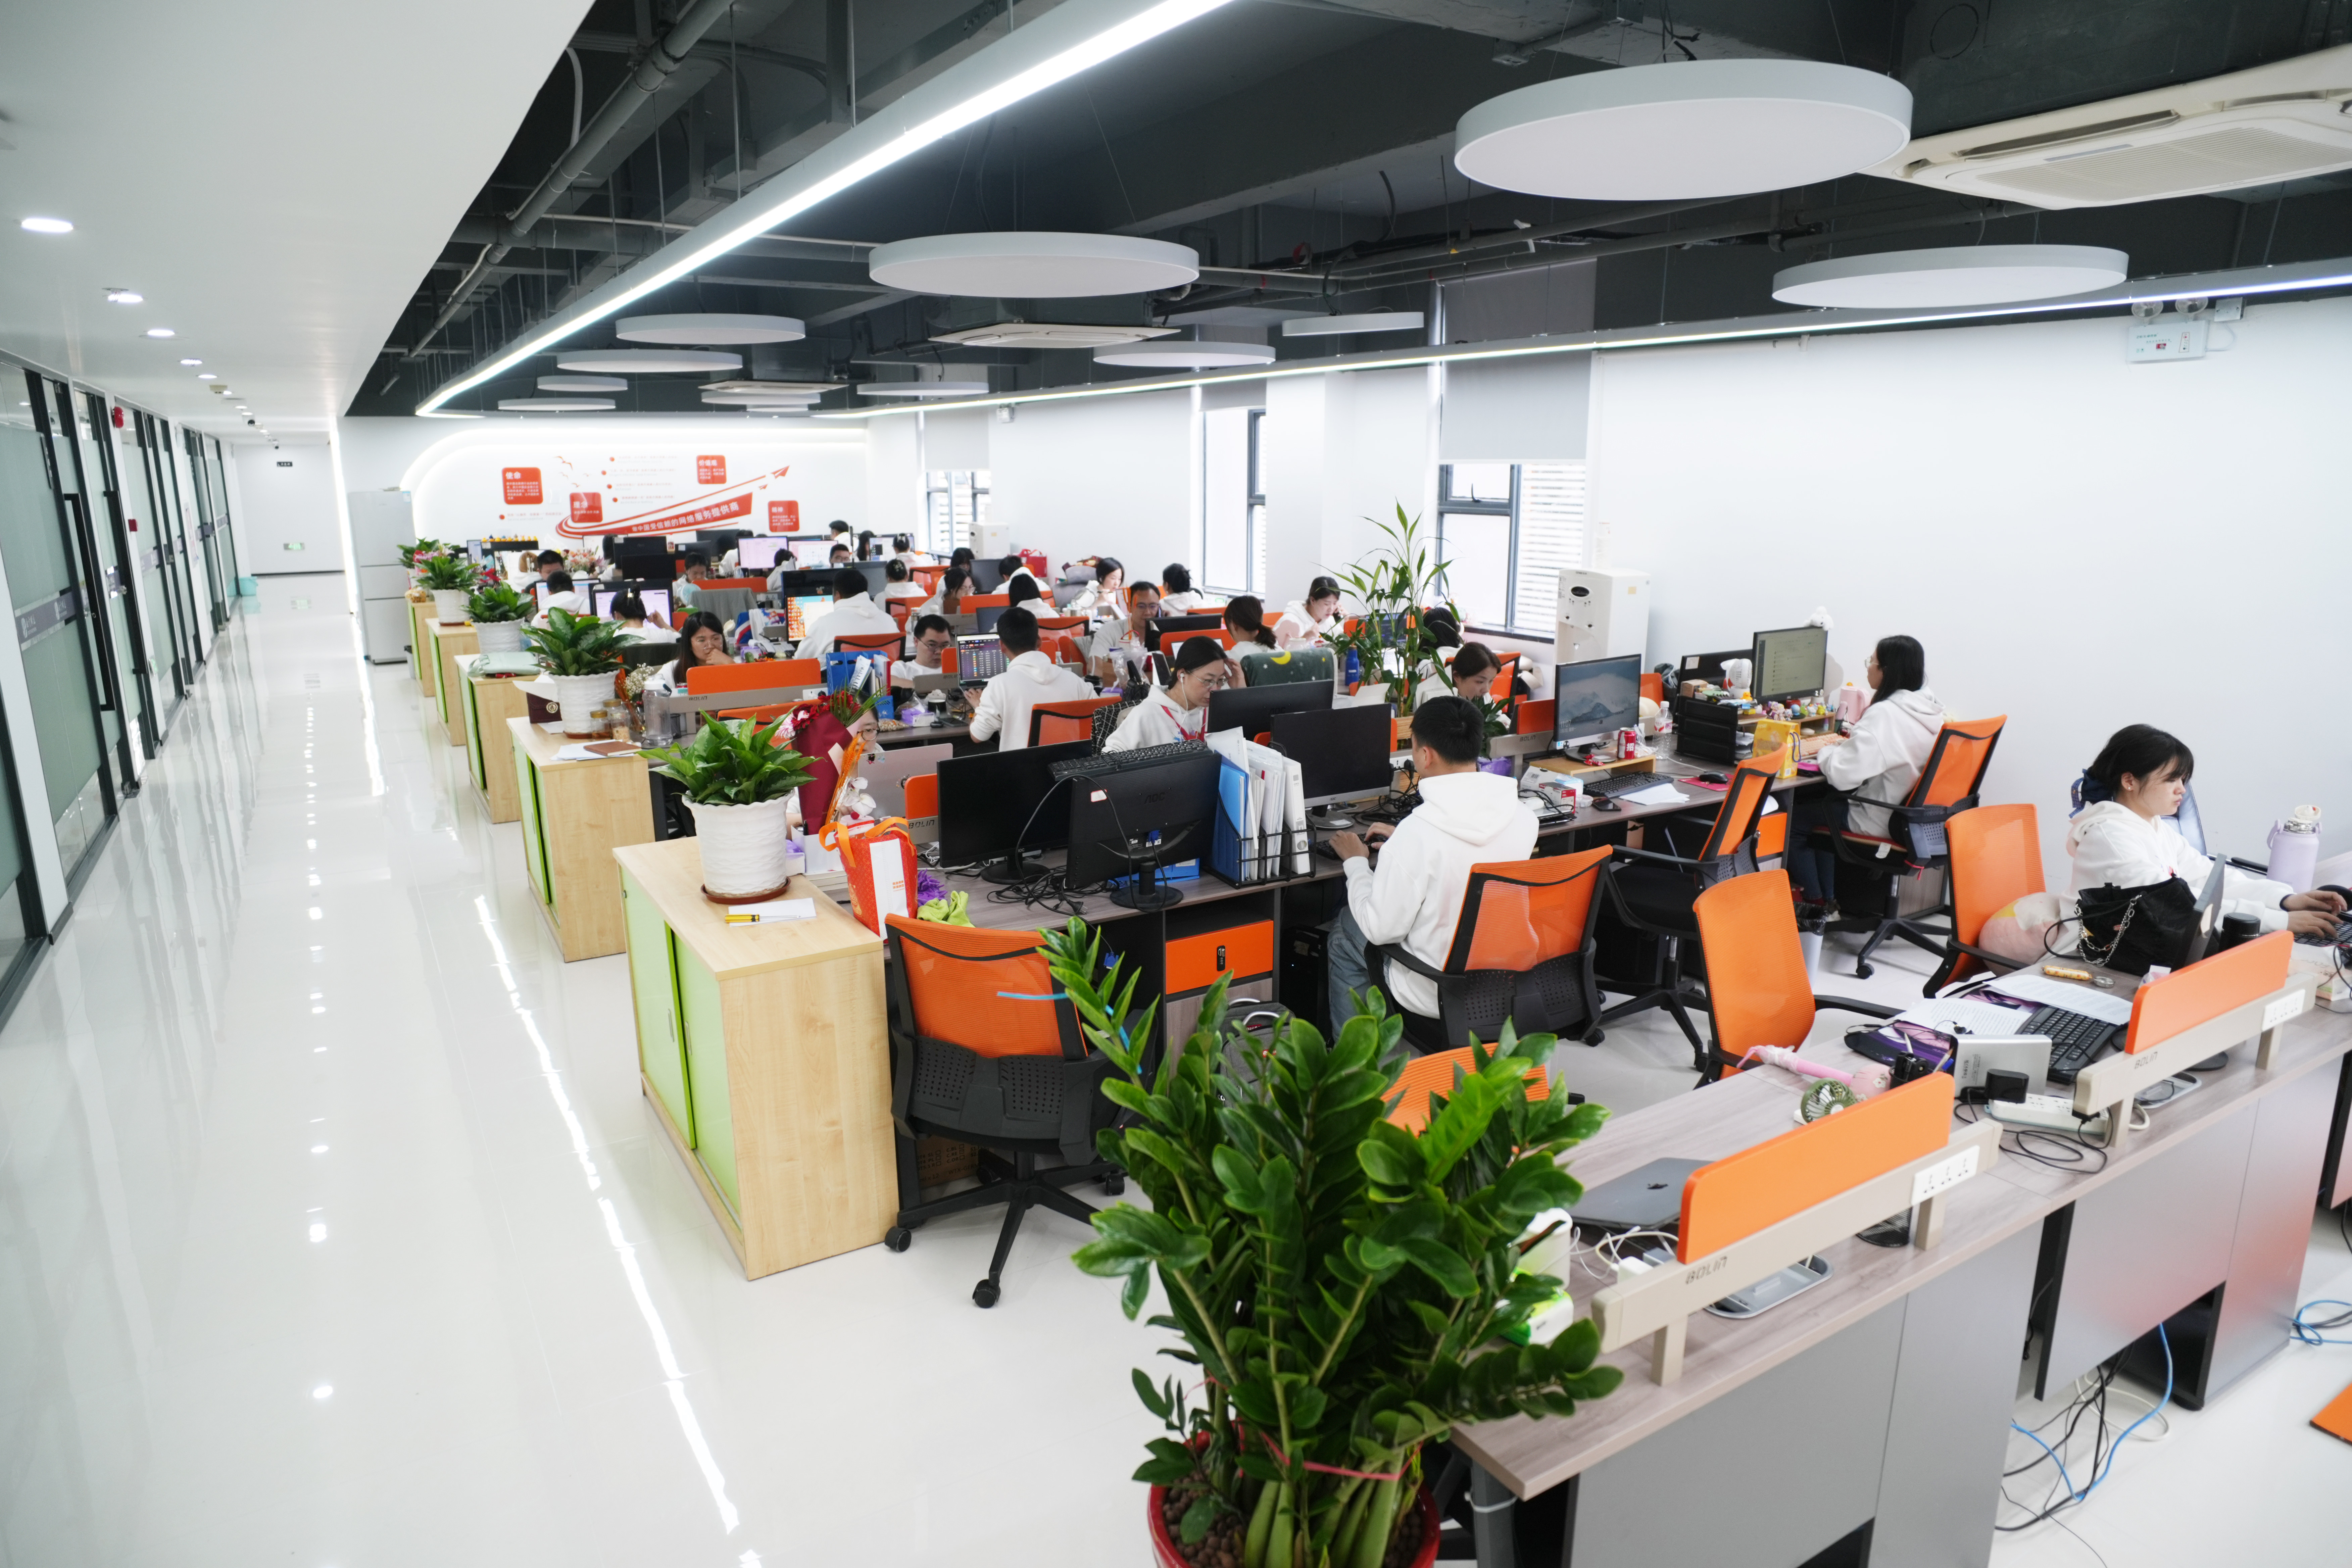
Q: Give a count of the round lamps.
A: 12